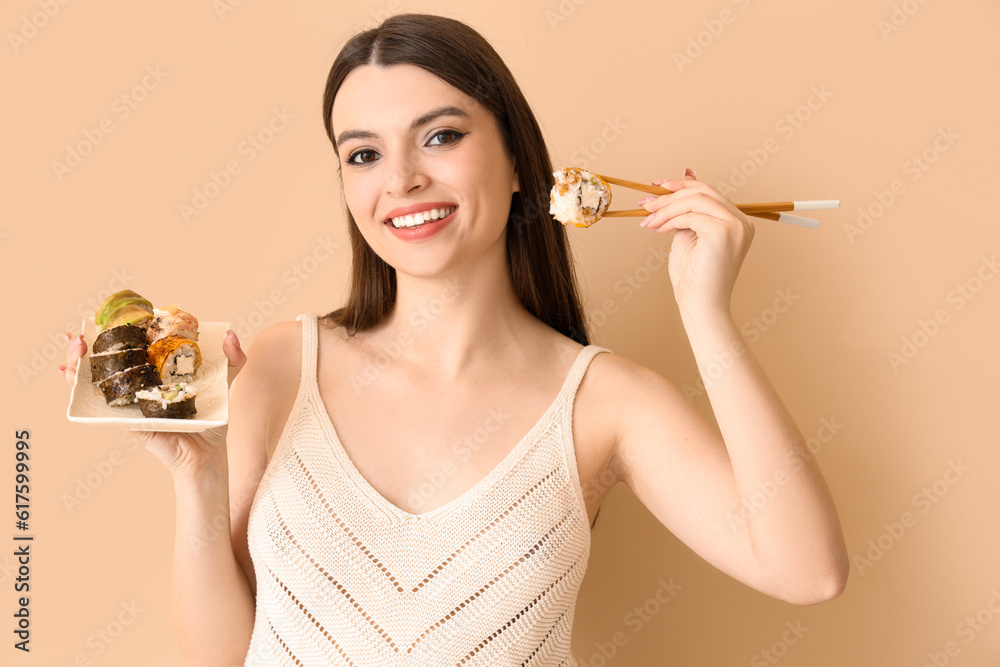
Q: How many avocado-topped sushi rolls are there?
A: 2